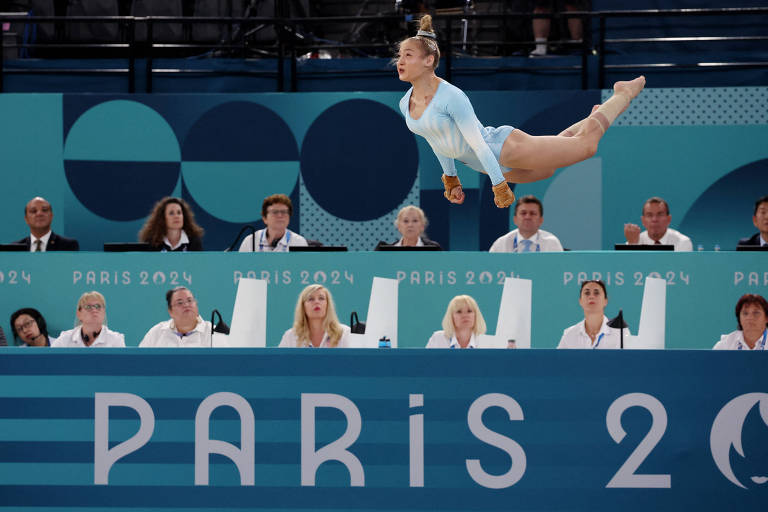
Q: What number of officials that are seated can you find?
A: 14